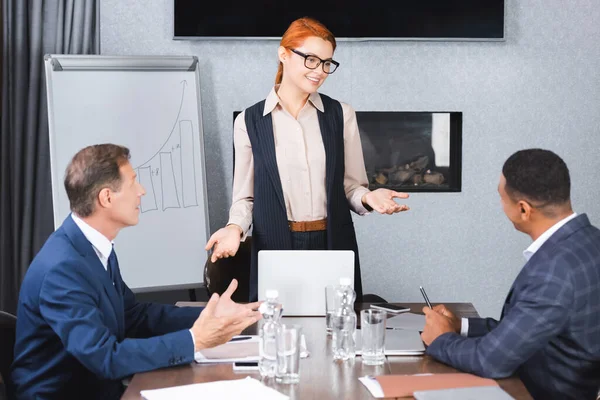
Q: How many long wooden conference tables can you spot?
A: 1